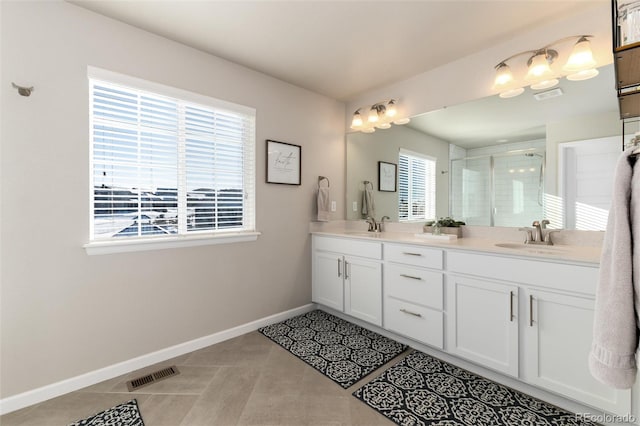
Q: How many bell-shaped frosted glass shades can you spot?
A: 6